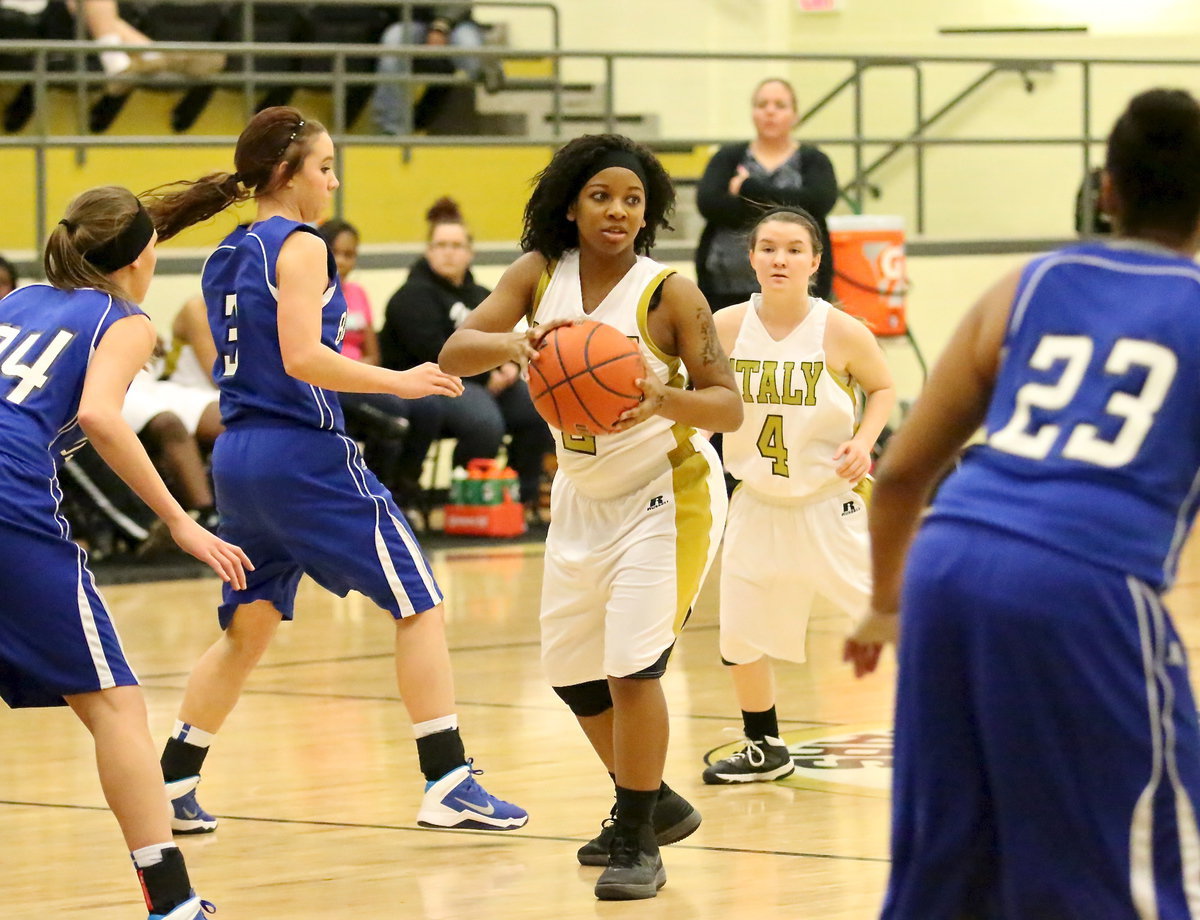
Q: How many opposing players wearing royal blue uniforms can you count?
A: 3